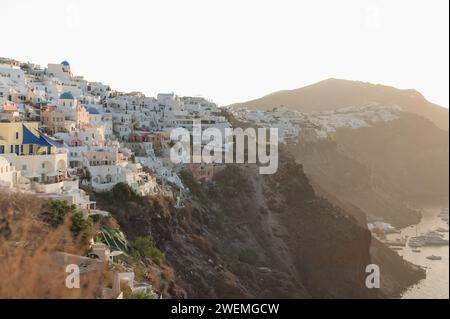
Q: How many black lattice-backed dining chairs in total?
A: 0